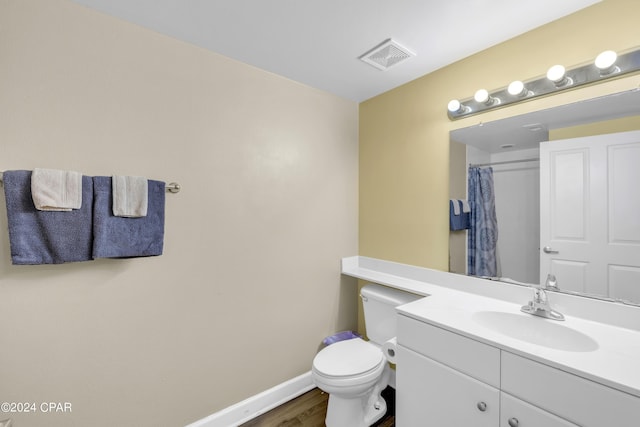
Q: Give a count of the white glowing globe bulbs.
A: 5